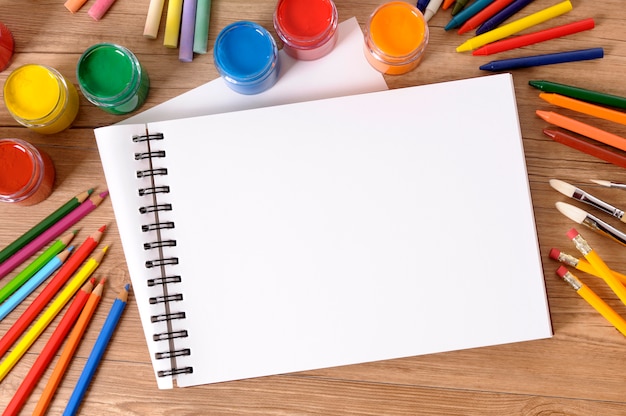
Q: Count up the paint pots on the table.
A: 7